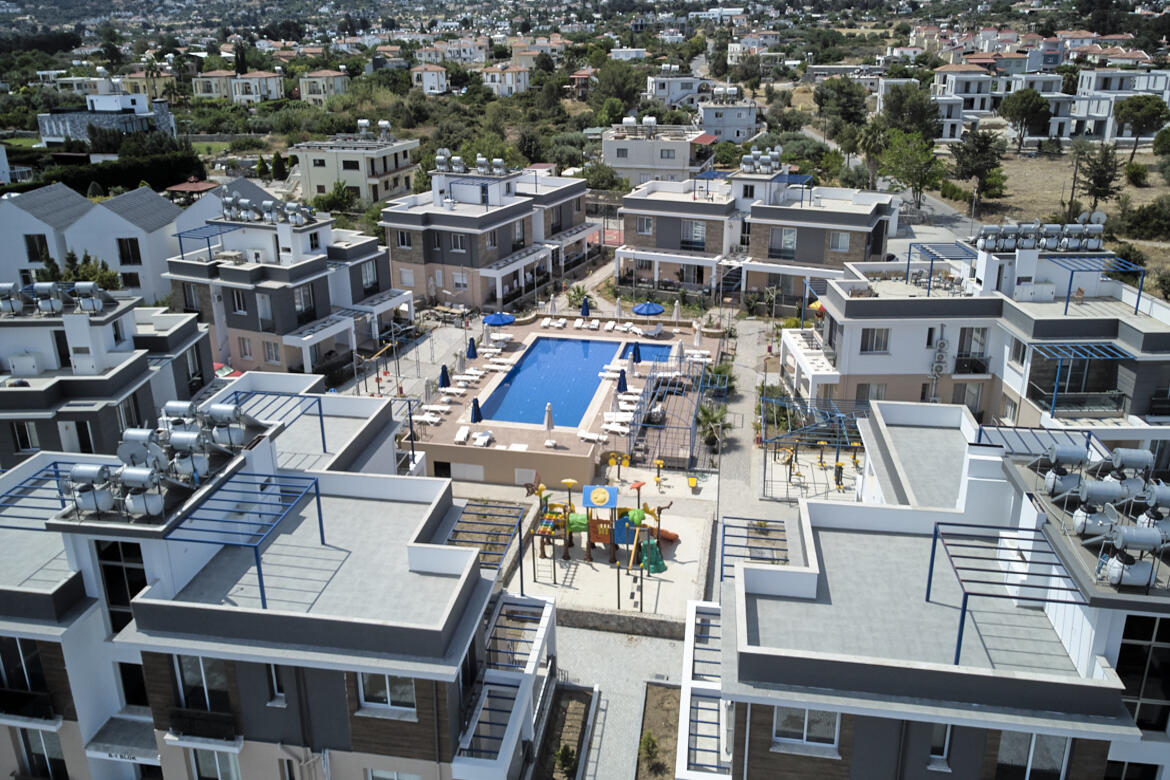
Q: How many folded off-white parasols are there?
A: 11